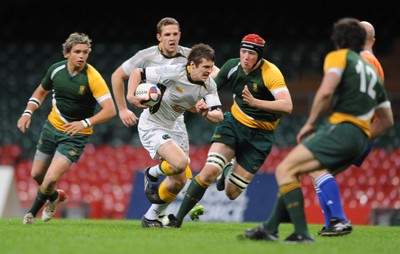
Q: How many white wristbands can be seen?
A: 3